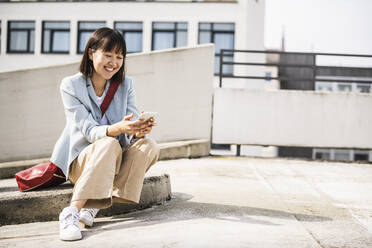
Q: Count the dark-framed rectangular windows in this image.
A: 6